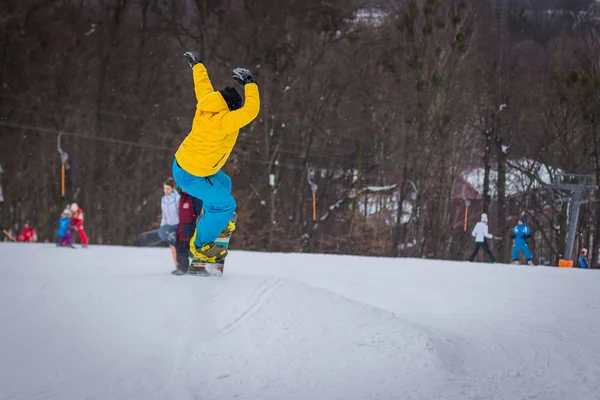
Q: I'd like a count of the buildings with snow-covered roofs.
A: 1